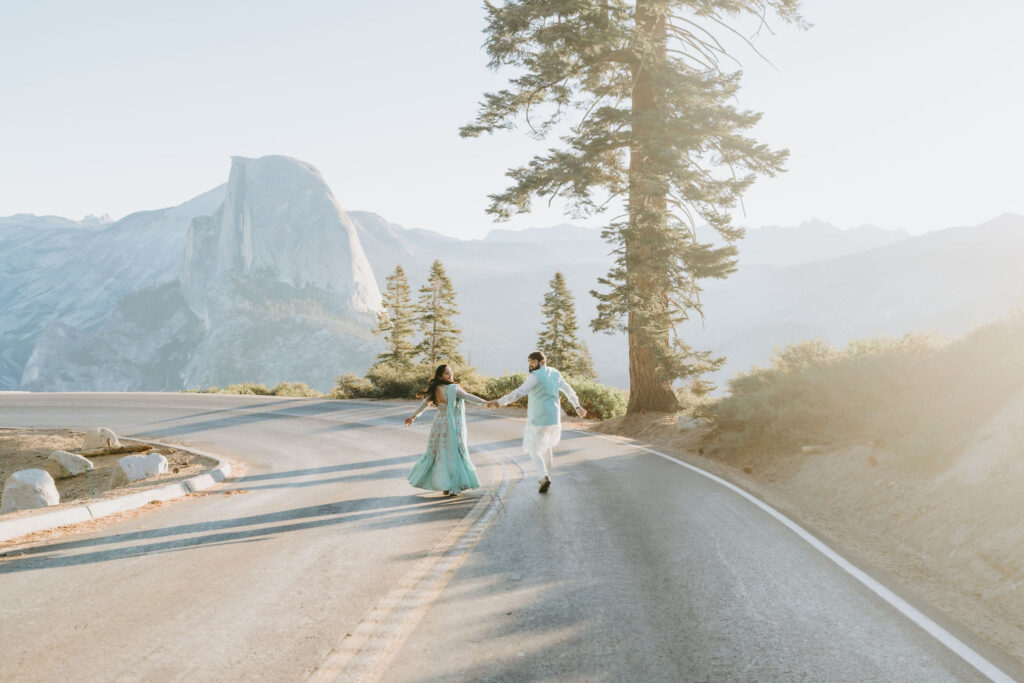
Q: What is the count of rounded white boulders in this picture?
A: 4